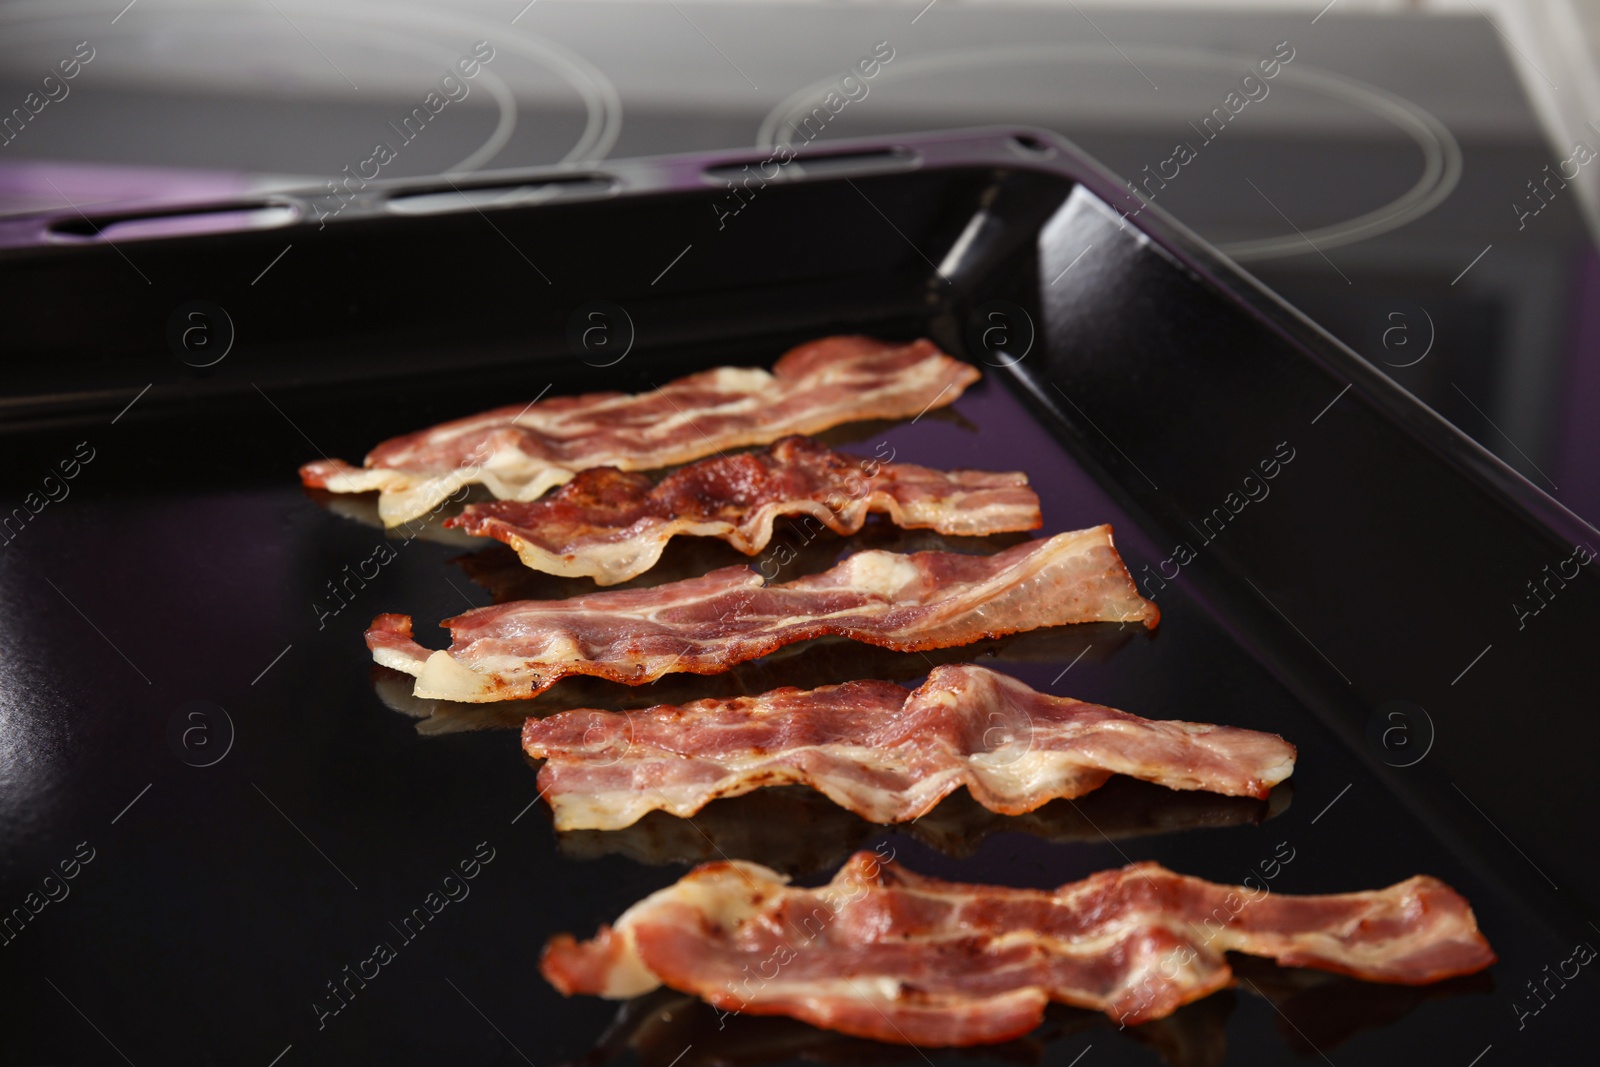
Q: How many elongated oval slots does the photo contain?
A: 3